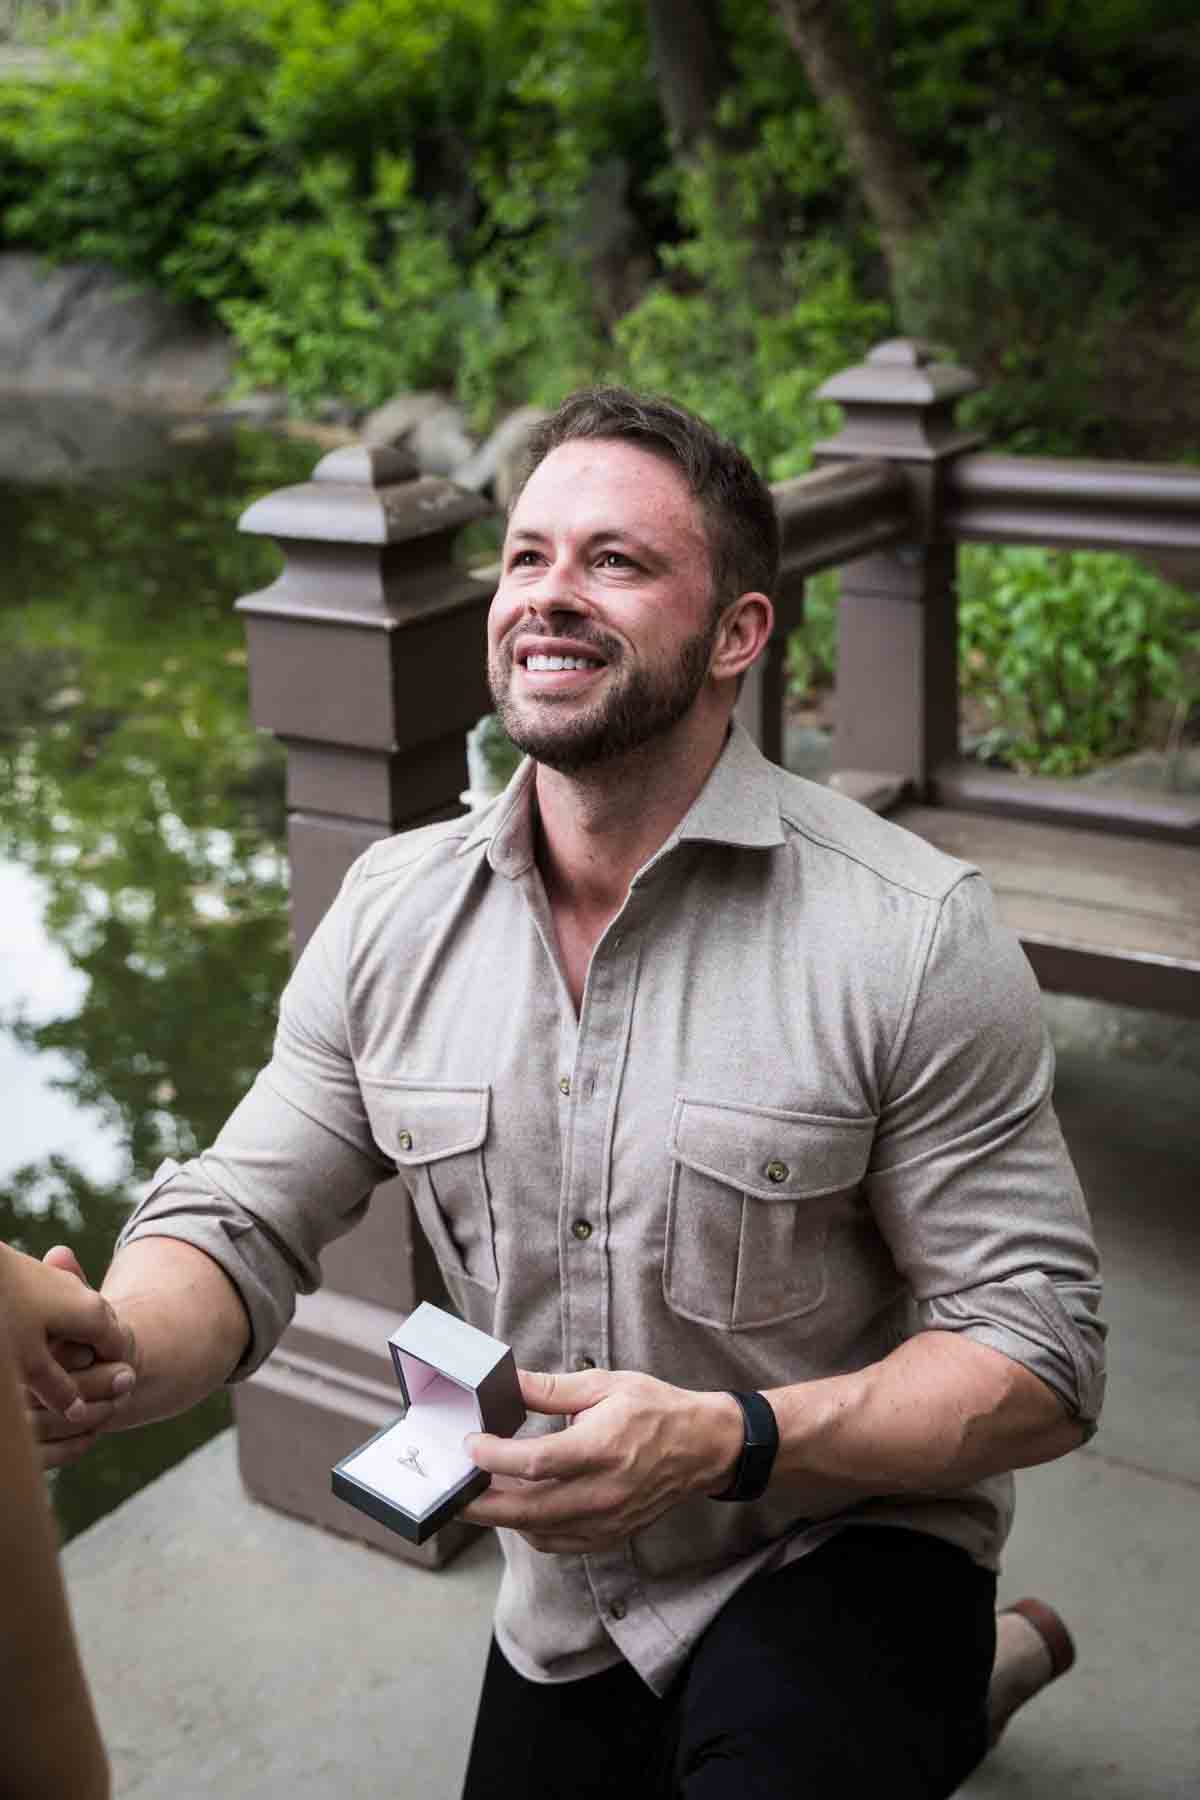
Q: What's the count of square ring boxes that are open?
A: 1